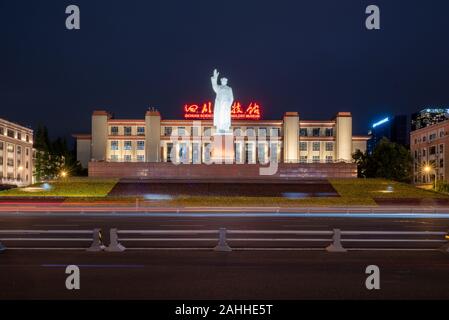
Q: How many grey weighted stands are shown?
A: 4